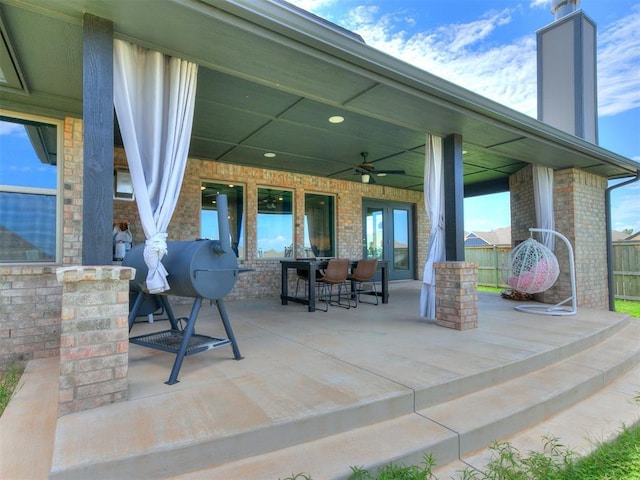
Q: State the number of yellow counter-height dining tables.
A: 0